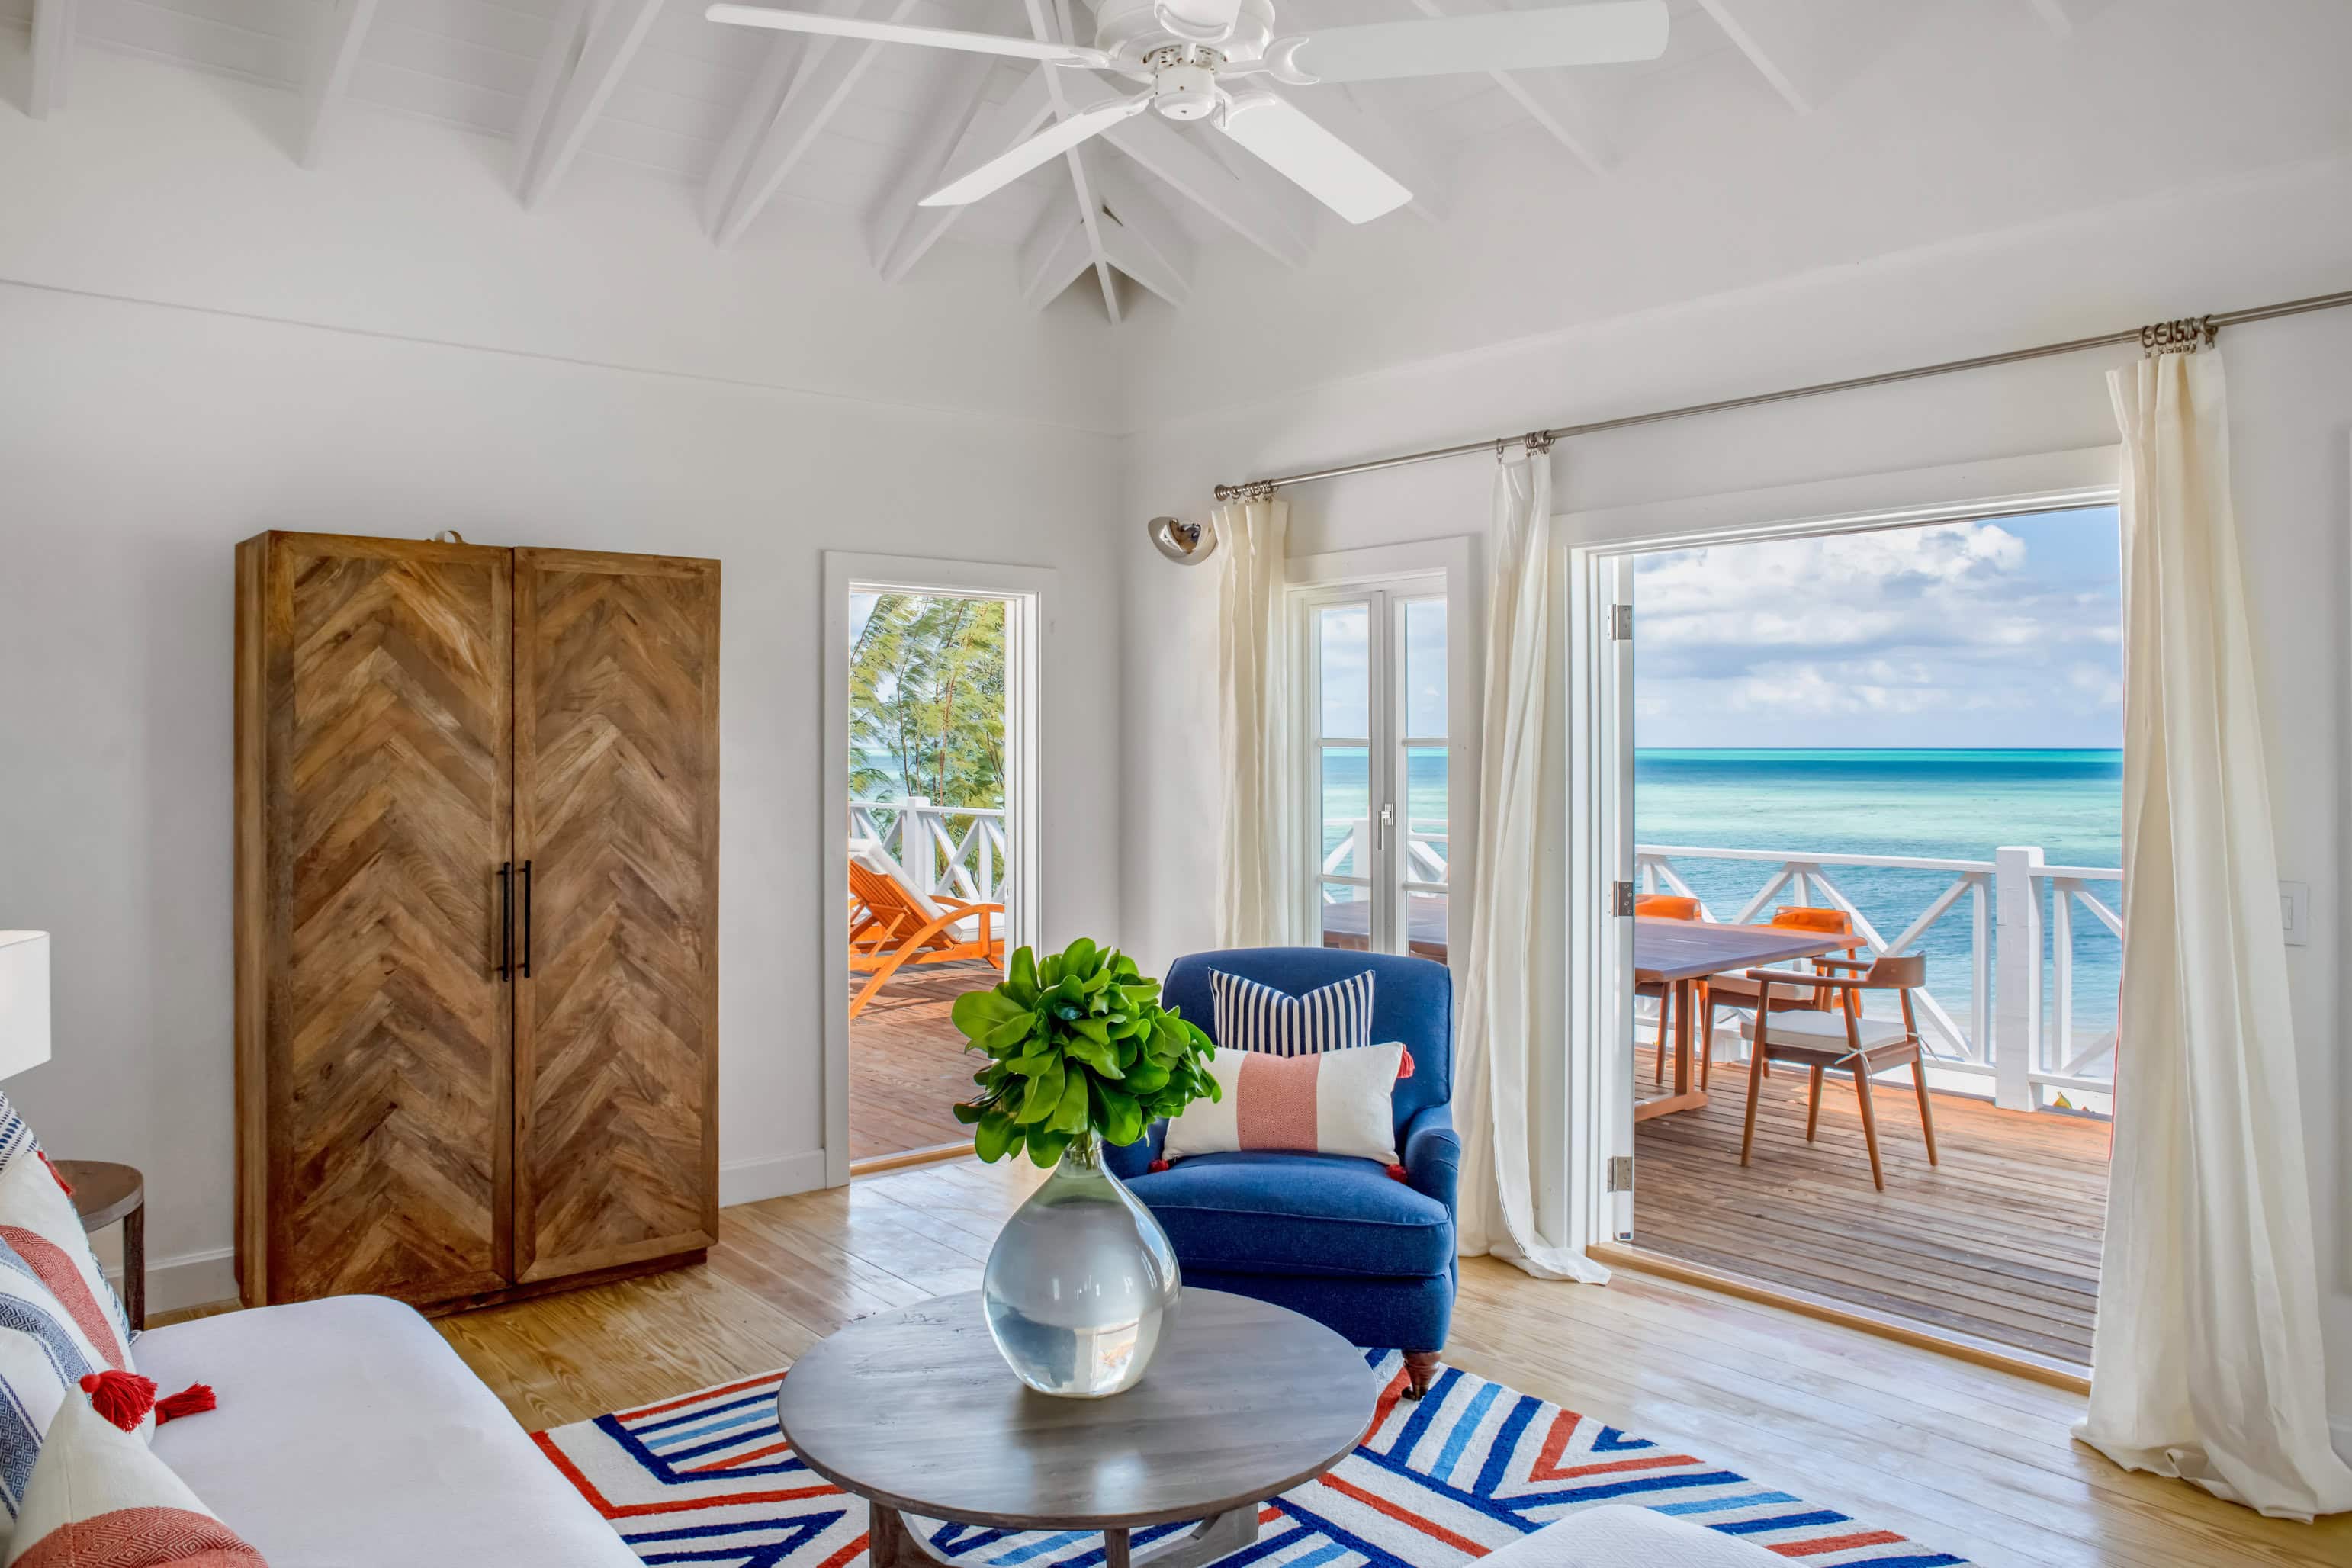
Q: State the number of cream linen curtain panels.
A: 3